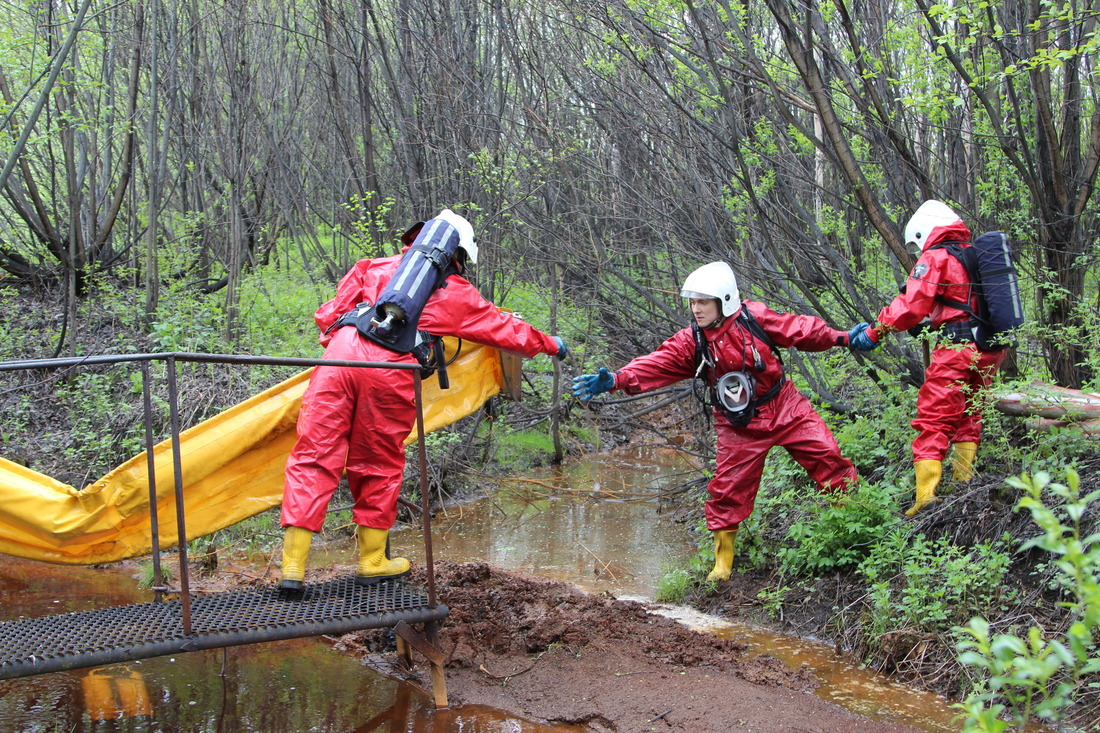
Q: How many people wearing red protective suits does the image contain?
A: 3